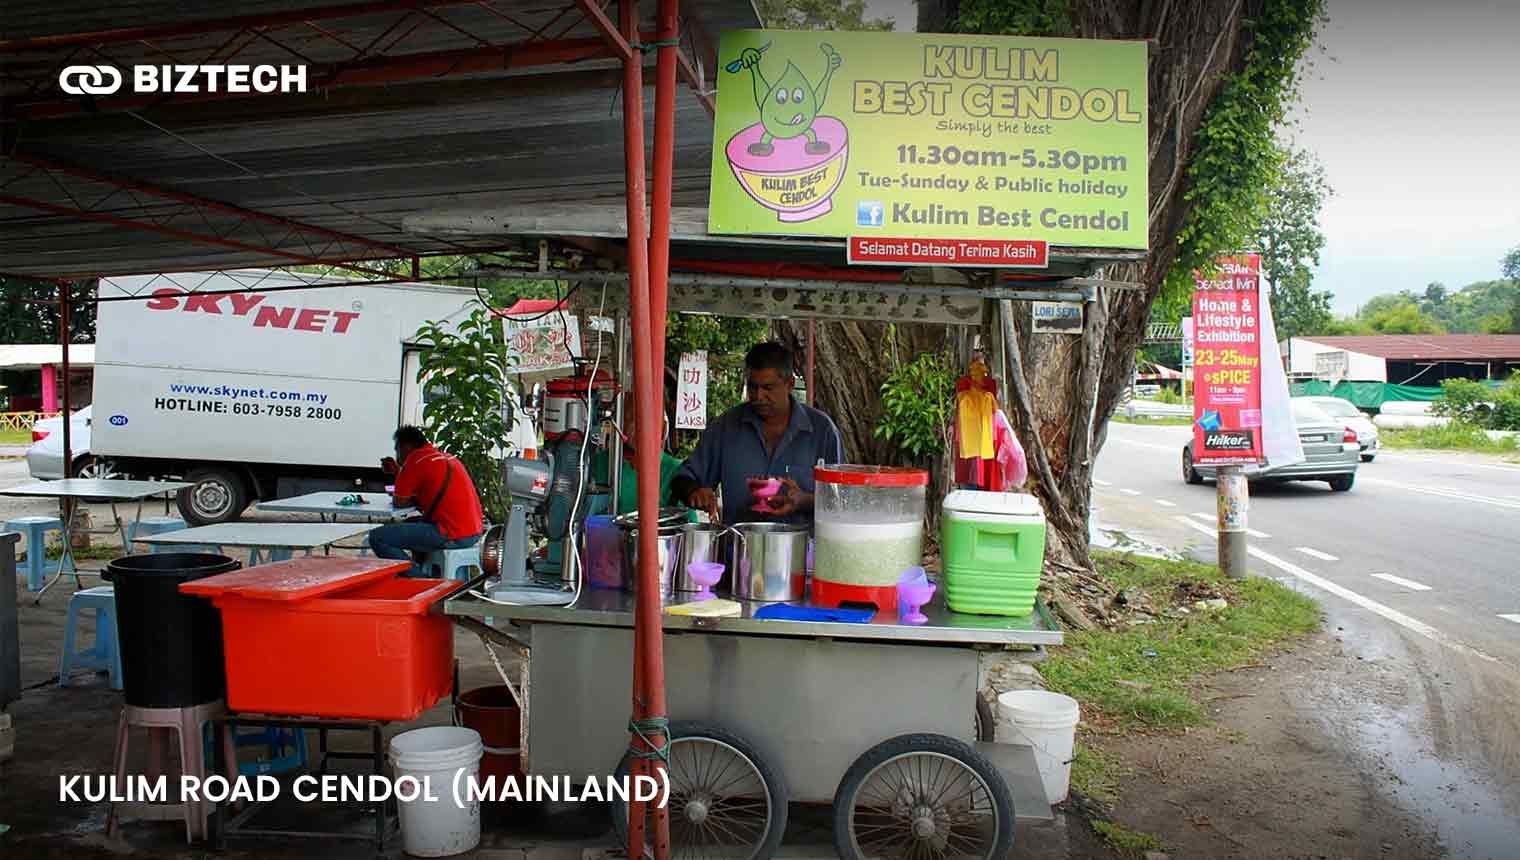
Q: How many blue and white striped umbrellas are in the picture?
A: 0